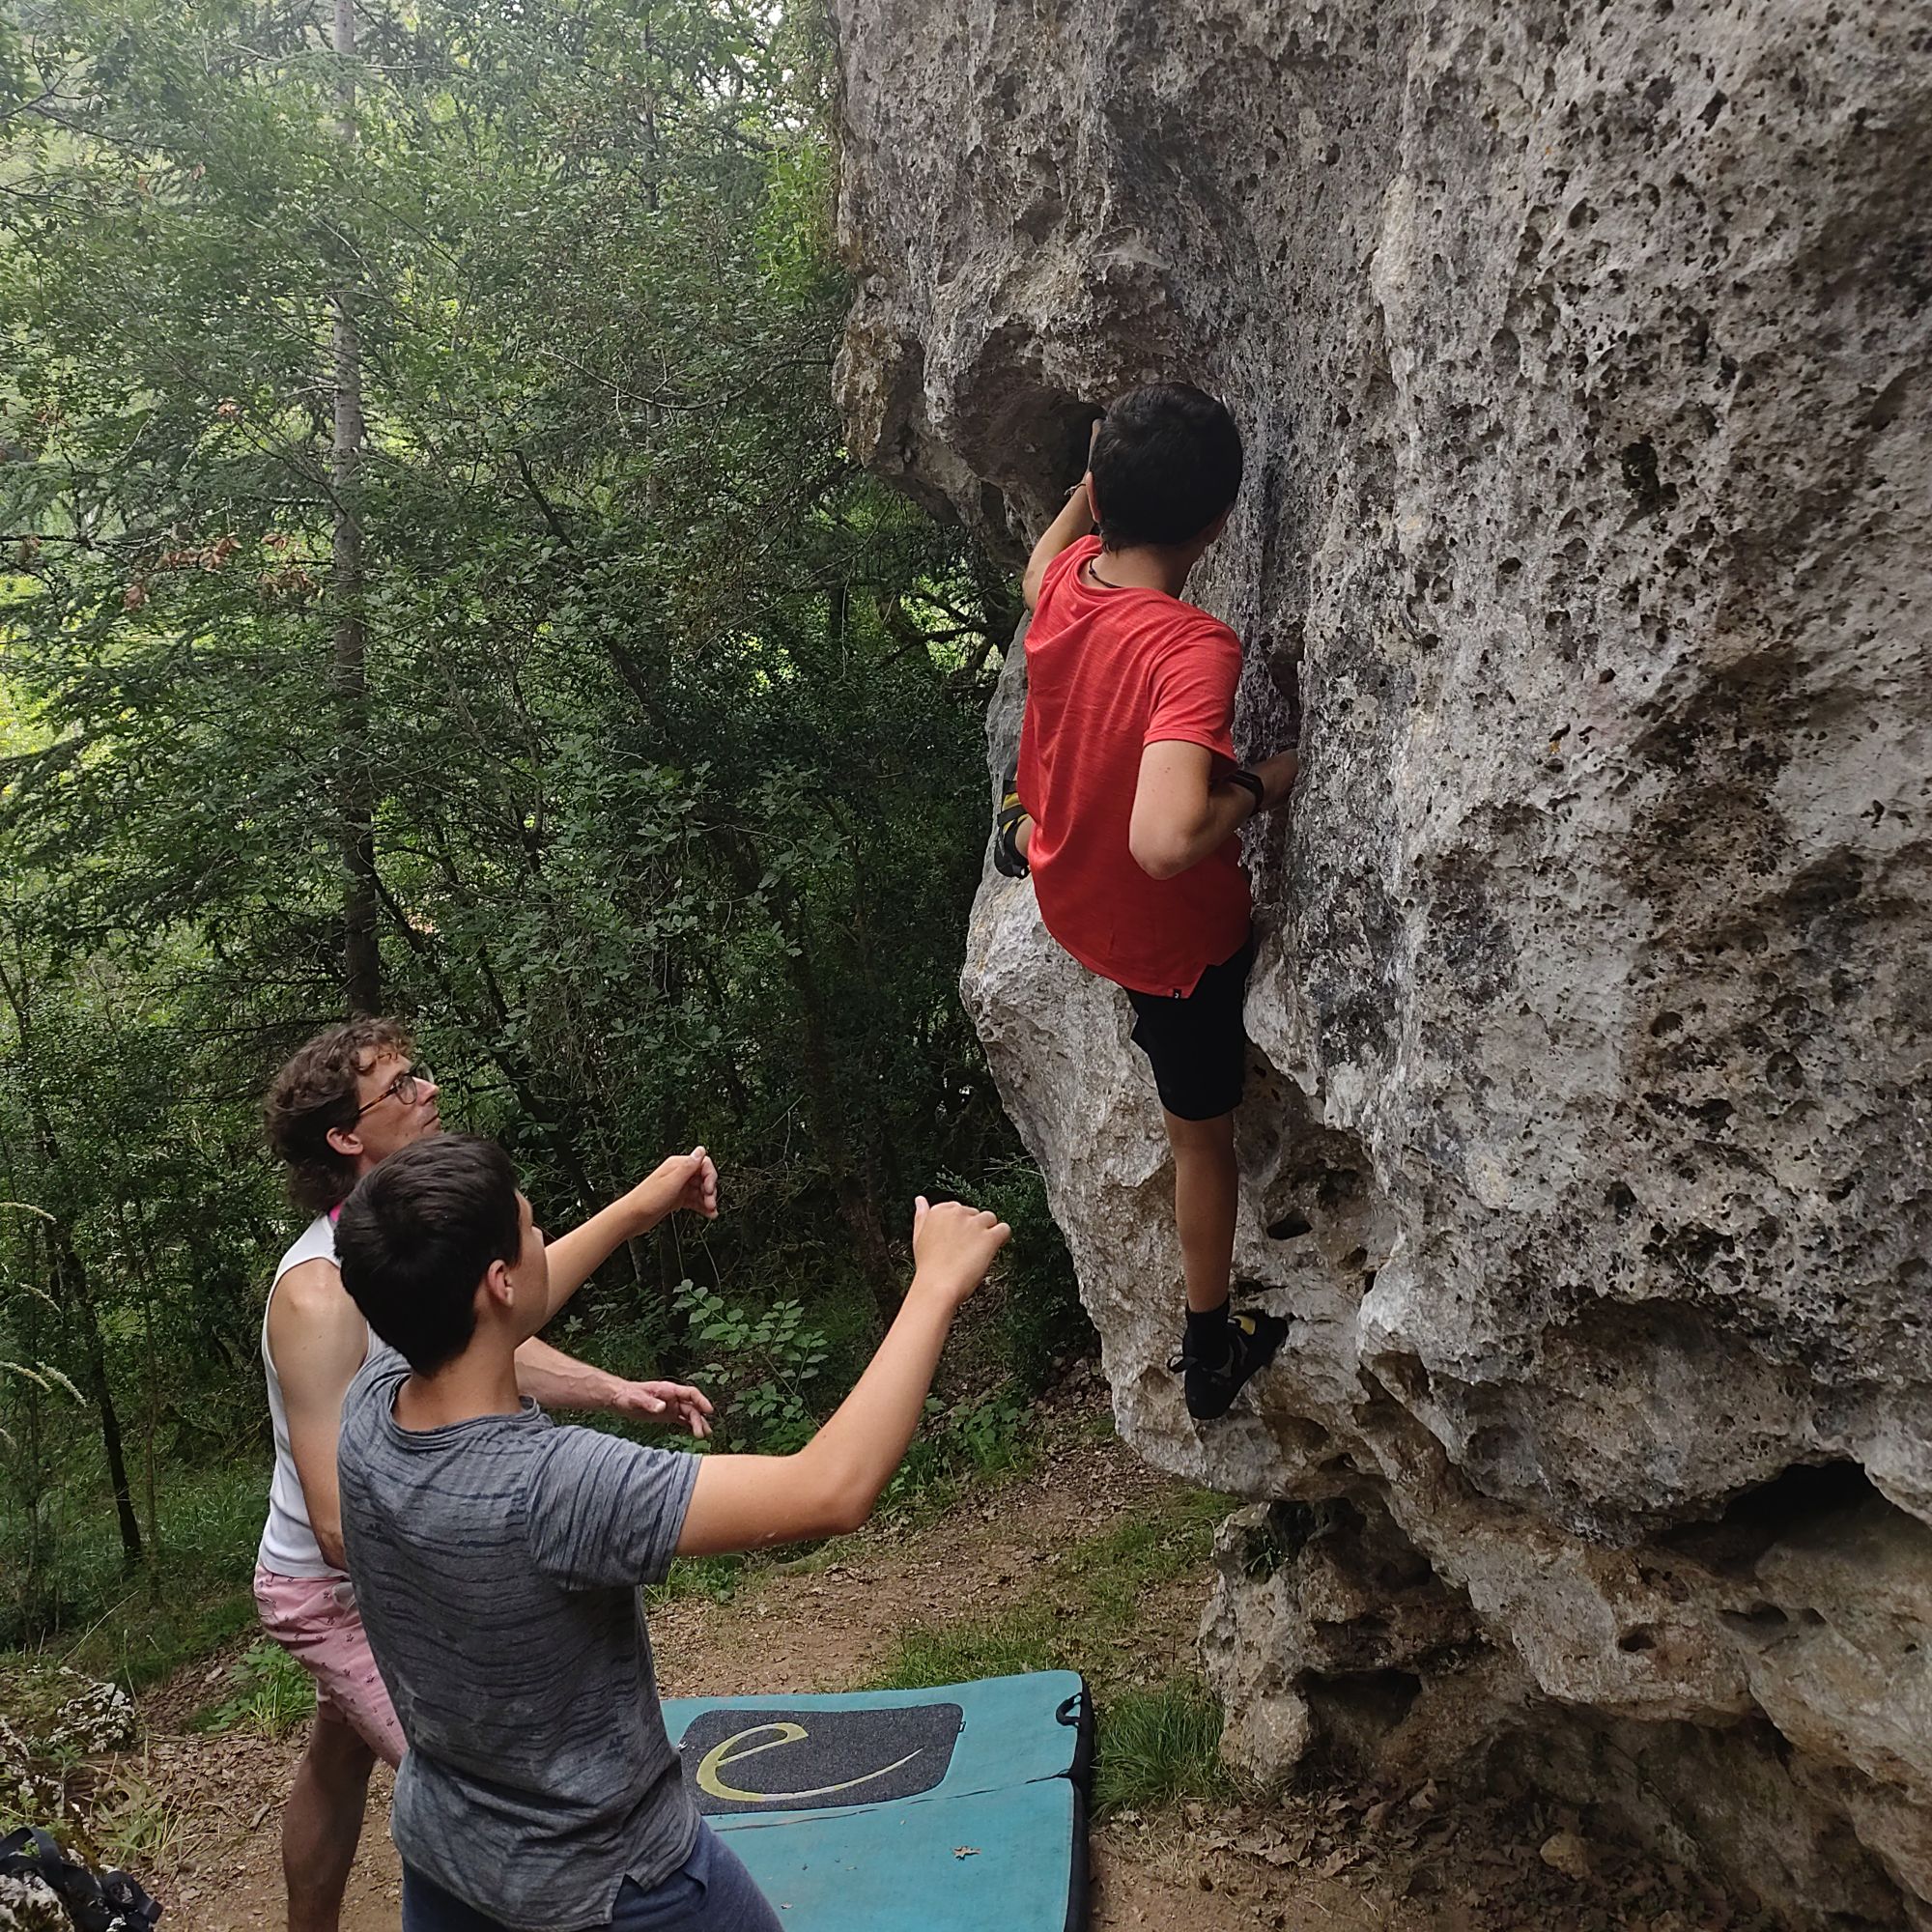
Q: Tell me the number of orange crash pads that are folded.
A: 0